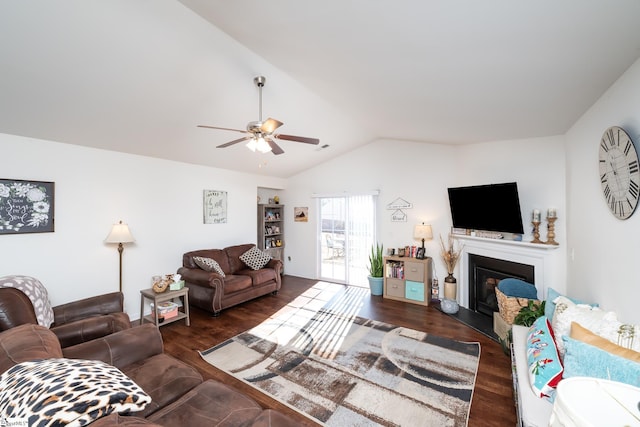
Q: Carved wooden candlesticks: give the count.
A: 2